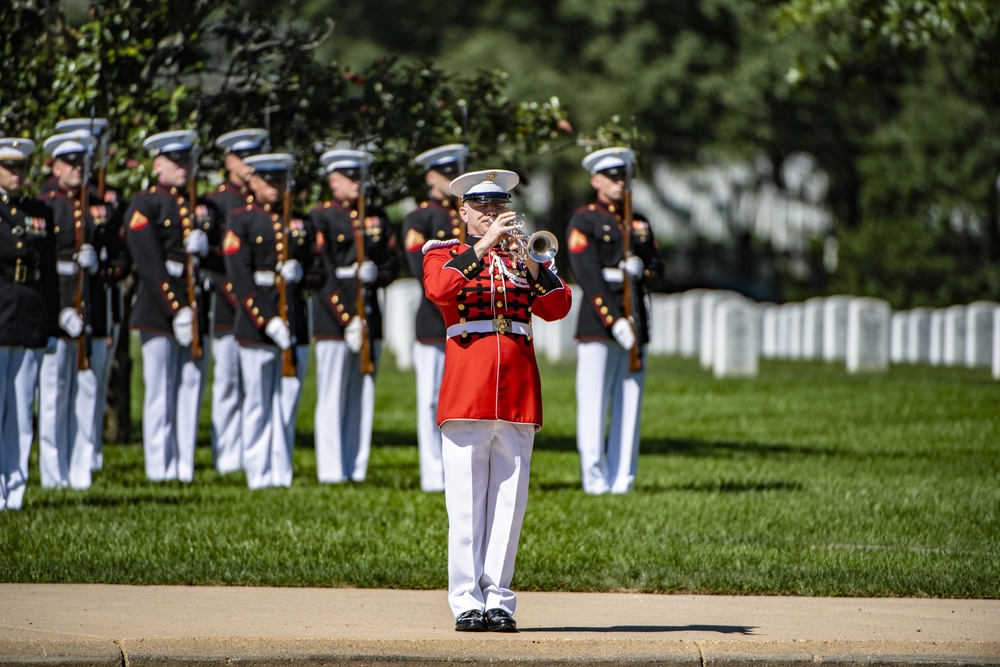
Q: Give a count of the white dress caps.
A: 10